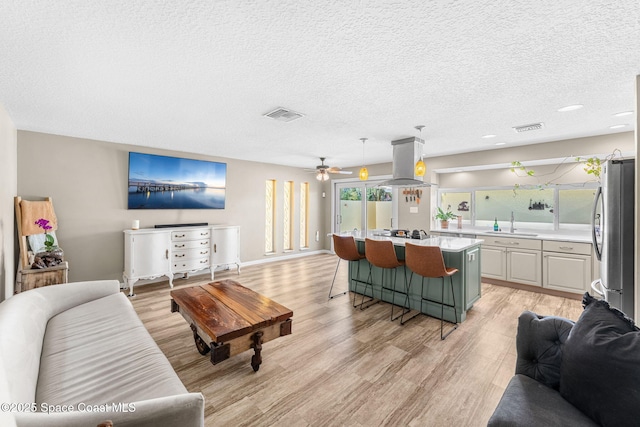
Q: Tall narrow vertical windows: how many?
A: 3